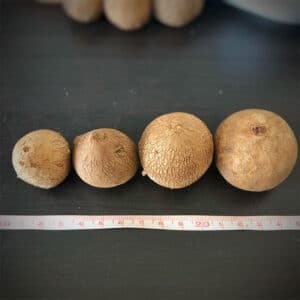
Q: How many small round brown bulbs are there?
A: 4